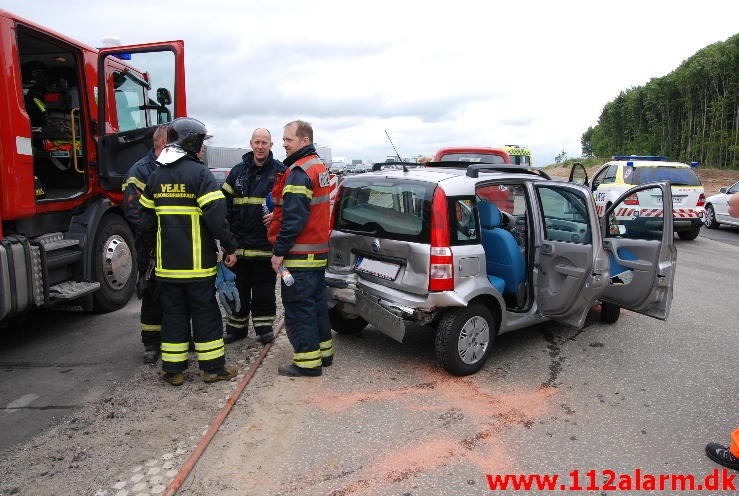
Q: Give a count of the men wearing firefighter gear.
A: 4